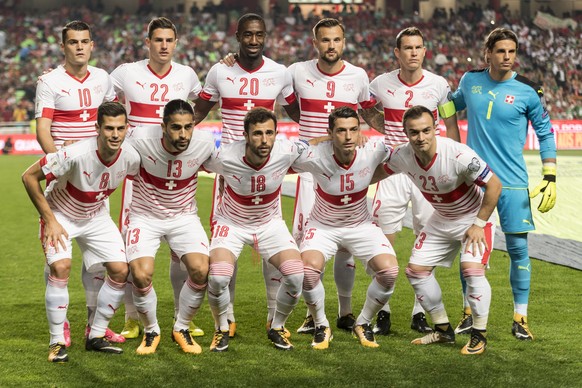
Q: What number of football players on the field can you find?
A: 11